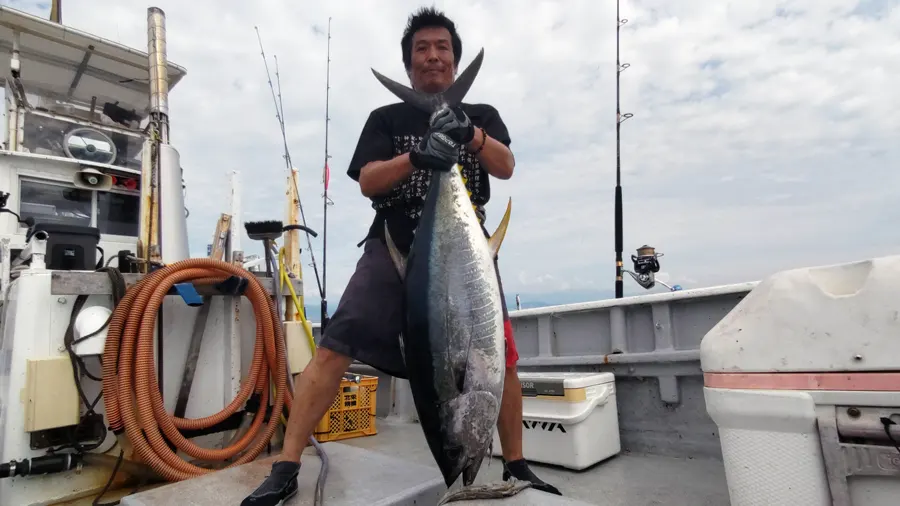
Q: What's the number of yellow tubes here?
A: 1